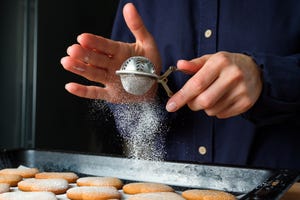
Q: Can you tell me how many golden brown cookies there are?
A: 11